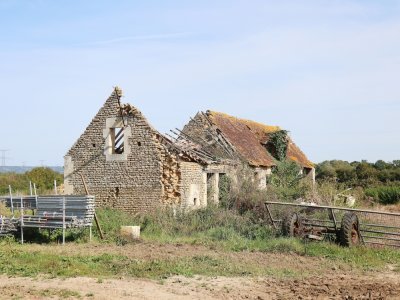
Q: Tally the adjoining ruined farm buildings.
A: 2